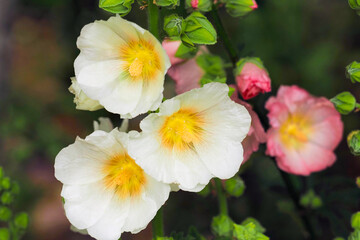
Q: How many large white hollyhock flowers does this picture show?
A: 3